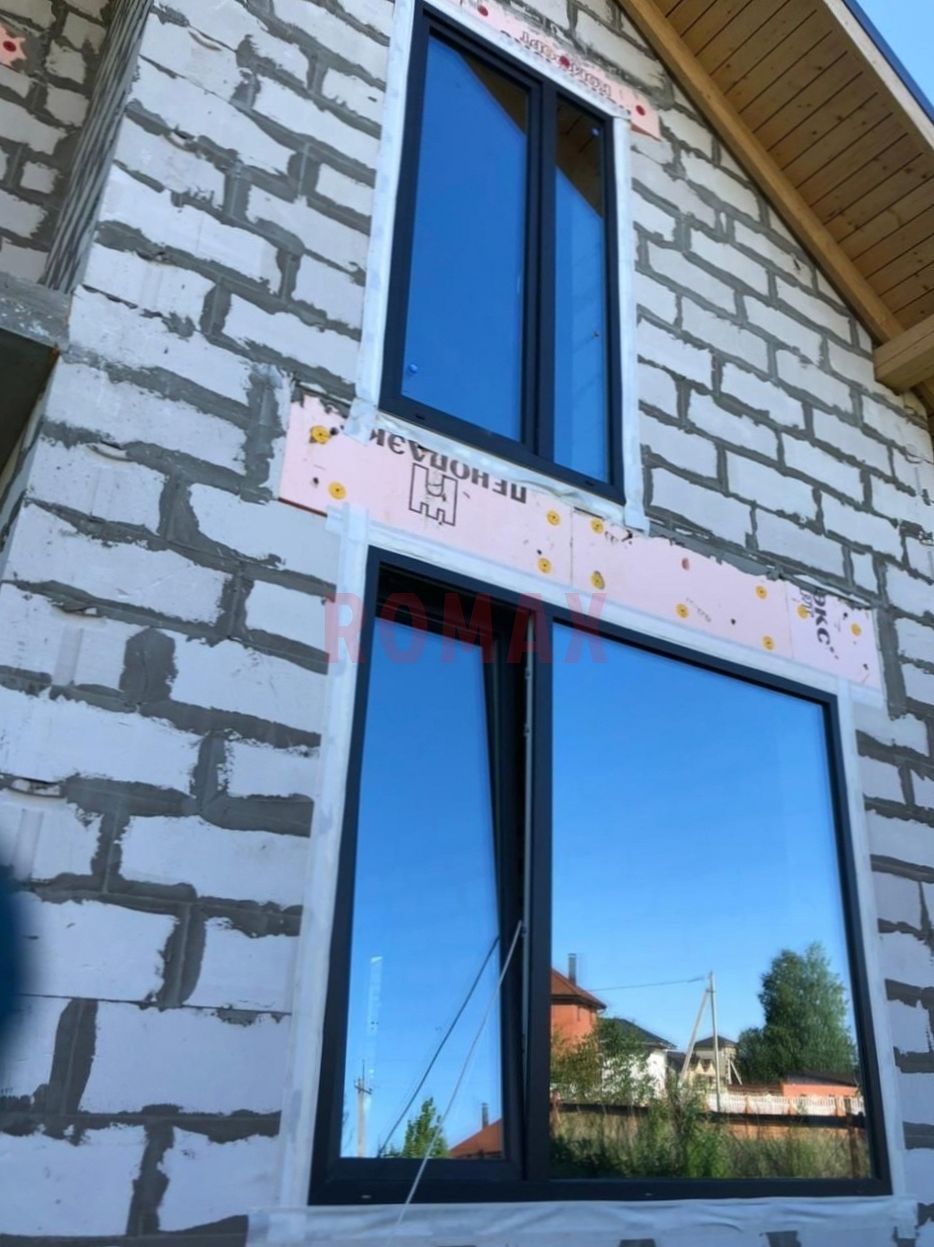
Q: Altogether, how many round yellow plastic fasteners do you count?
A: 11